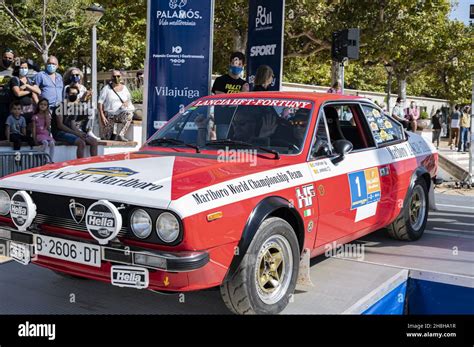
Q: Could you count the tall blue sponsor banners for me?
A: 2